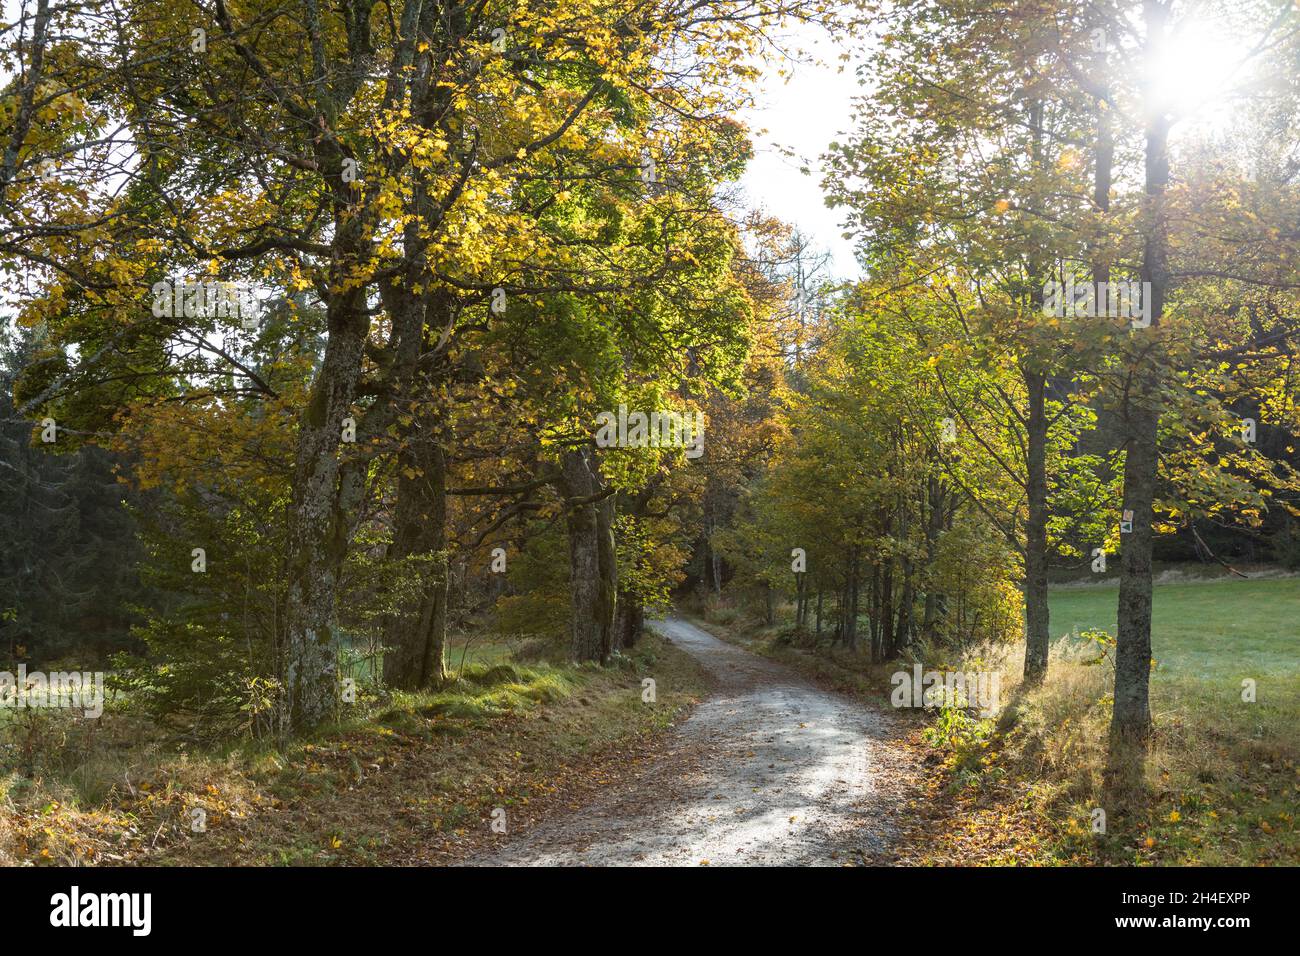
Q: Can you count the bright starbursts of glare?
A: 1